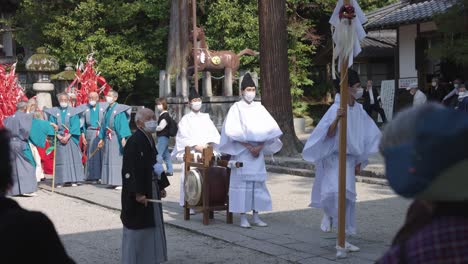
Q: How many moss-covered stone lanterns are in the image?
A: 2